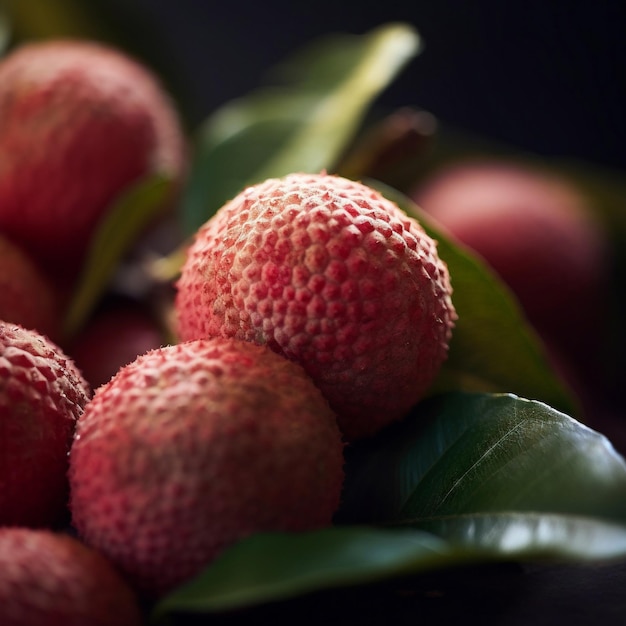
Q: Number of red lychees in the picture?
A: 8